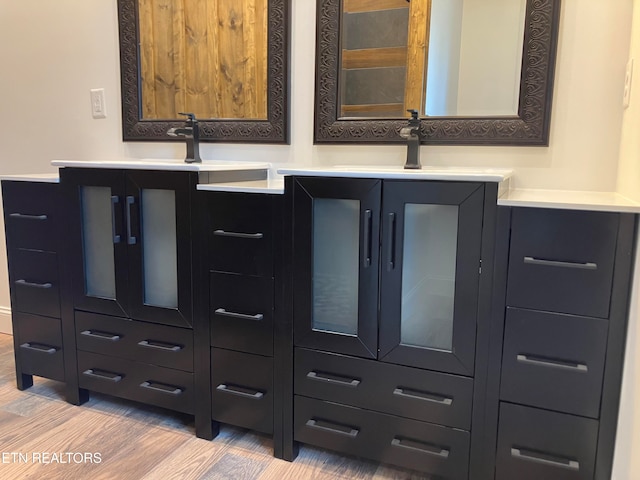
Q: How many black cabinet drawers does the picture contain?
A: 13